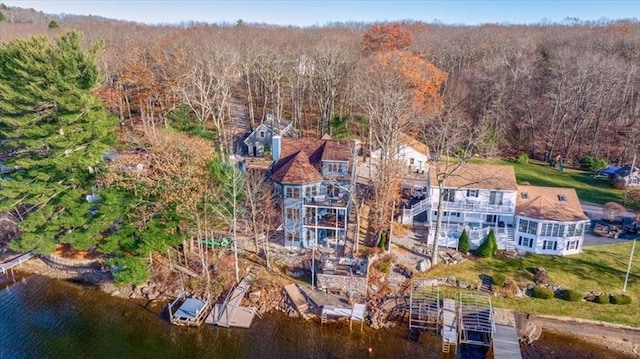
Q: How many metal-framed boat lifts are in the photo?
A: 2